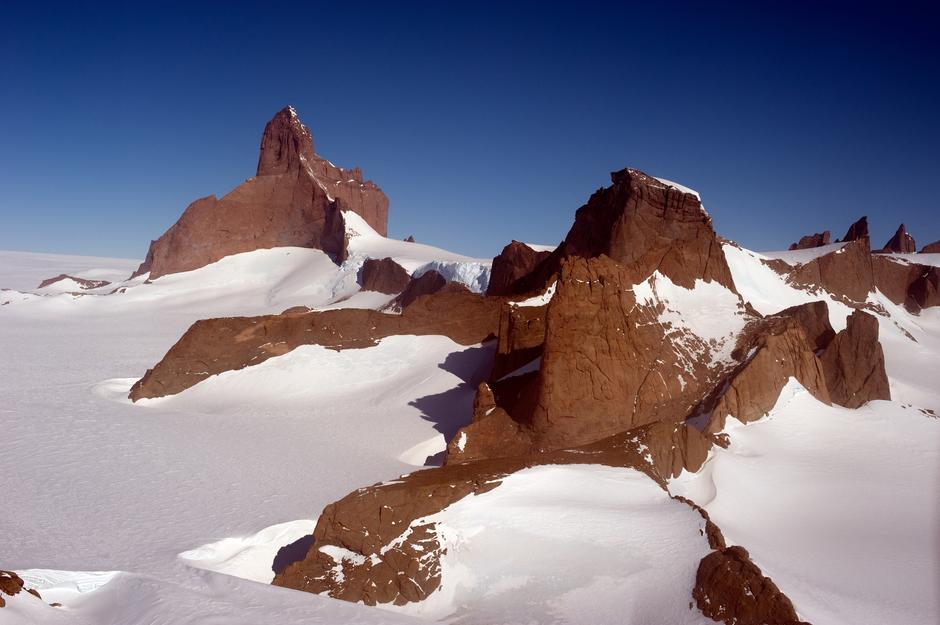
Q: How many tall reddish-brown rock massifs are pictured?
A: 2